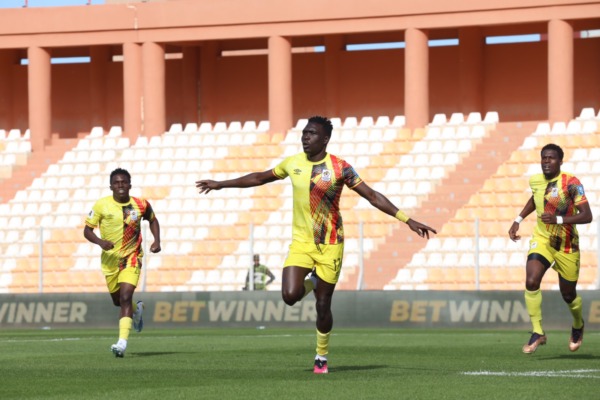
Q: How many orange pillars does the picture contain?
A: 6